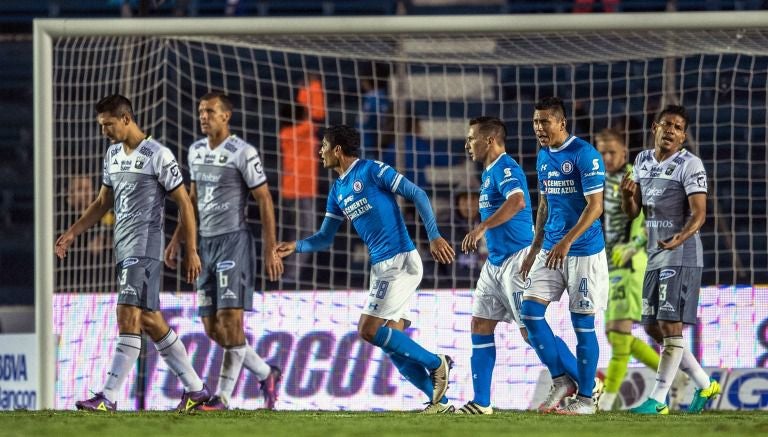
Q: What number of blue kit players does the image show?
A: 3